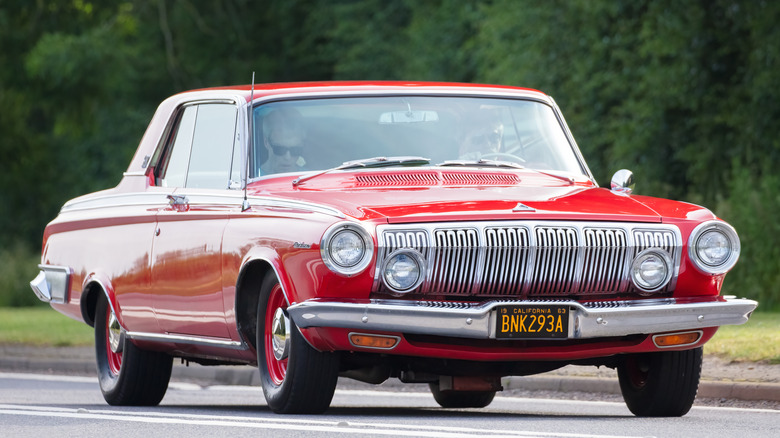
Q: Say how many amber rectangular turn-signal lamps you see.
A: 2